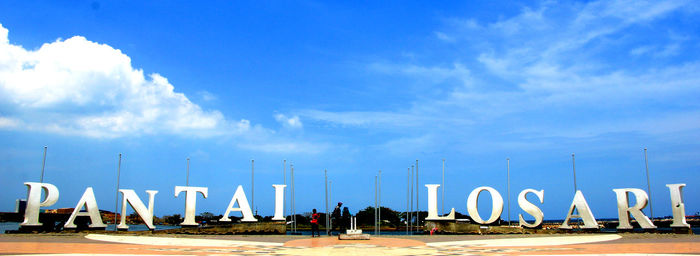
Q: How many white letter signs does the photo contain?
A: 12